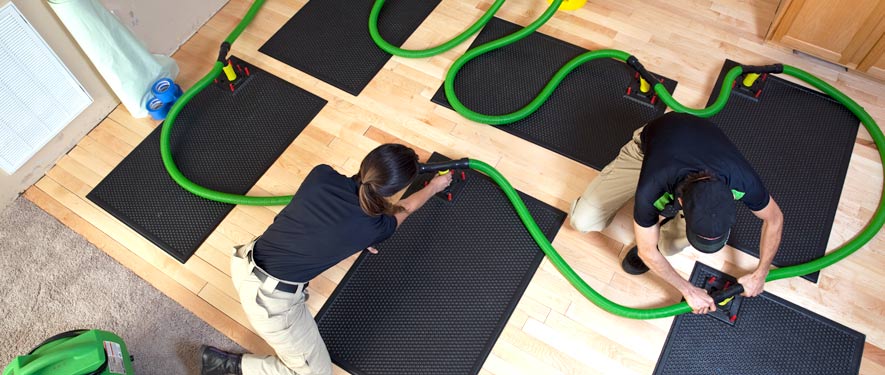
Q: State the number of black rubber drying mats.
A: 6